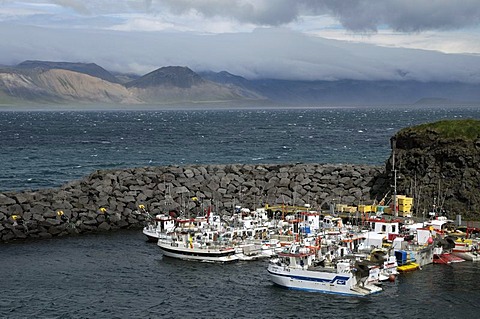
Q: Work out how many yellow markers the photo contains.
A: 5